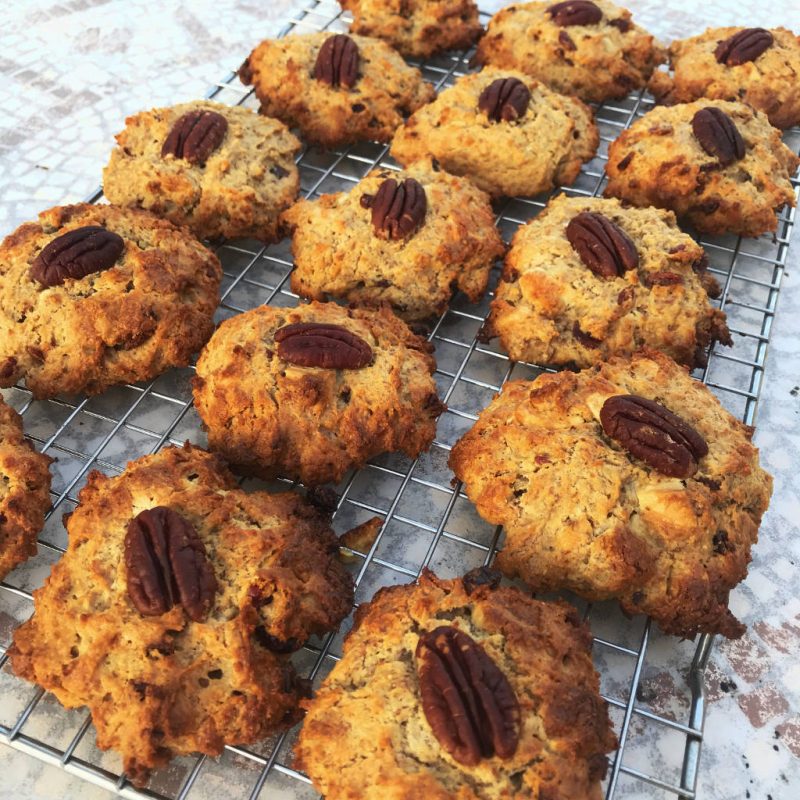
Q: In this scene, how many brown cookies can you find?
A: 15